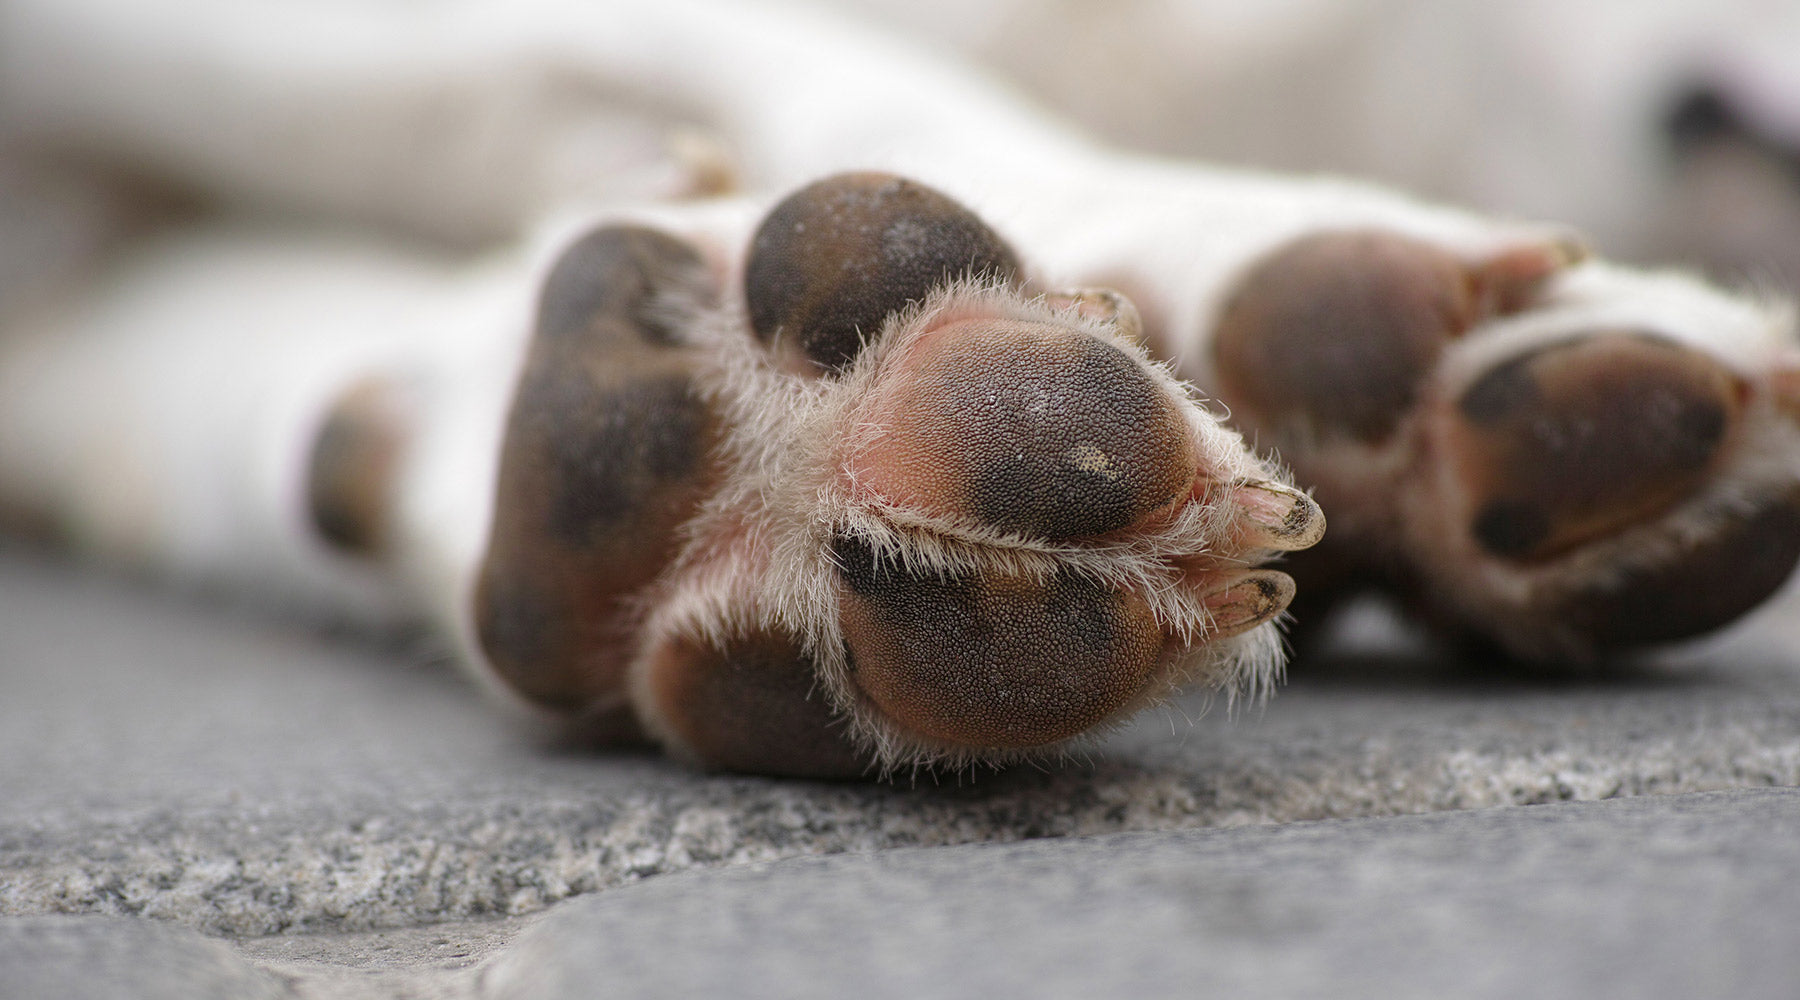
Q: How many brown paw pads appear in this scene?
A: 9